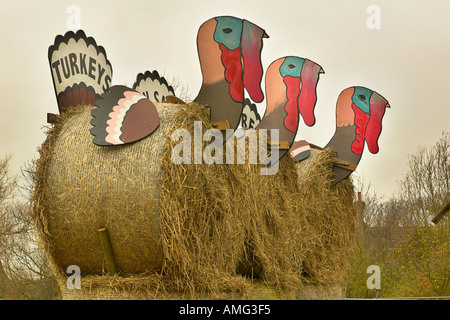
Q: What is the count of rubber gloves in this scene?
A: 0